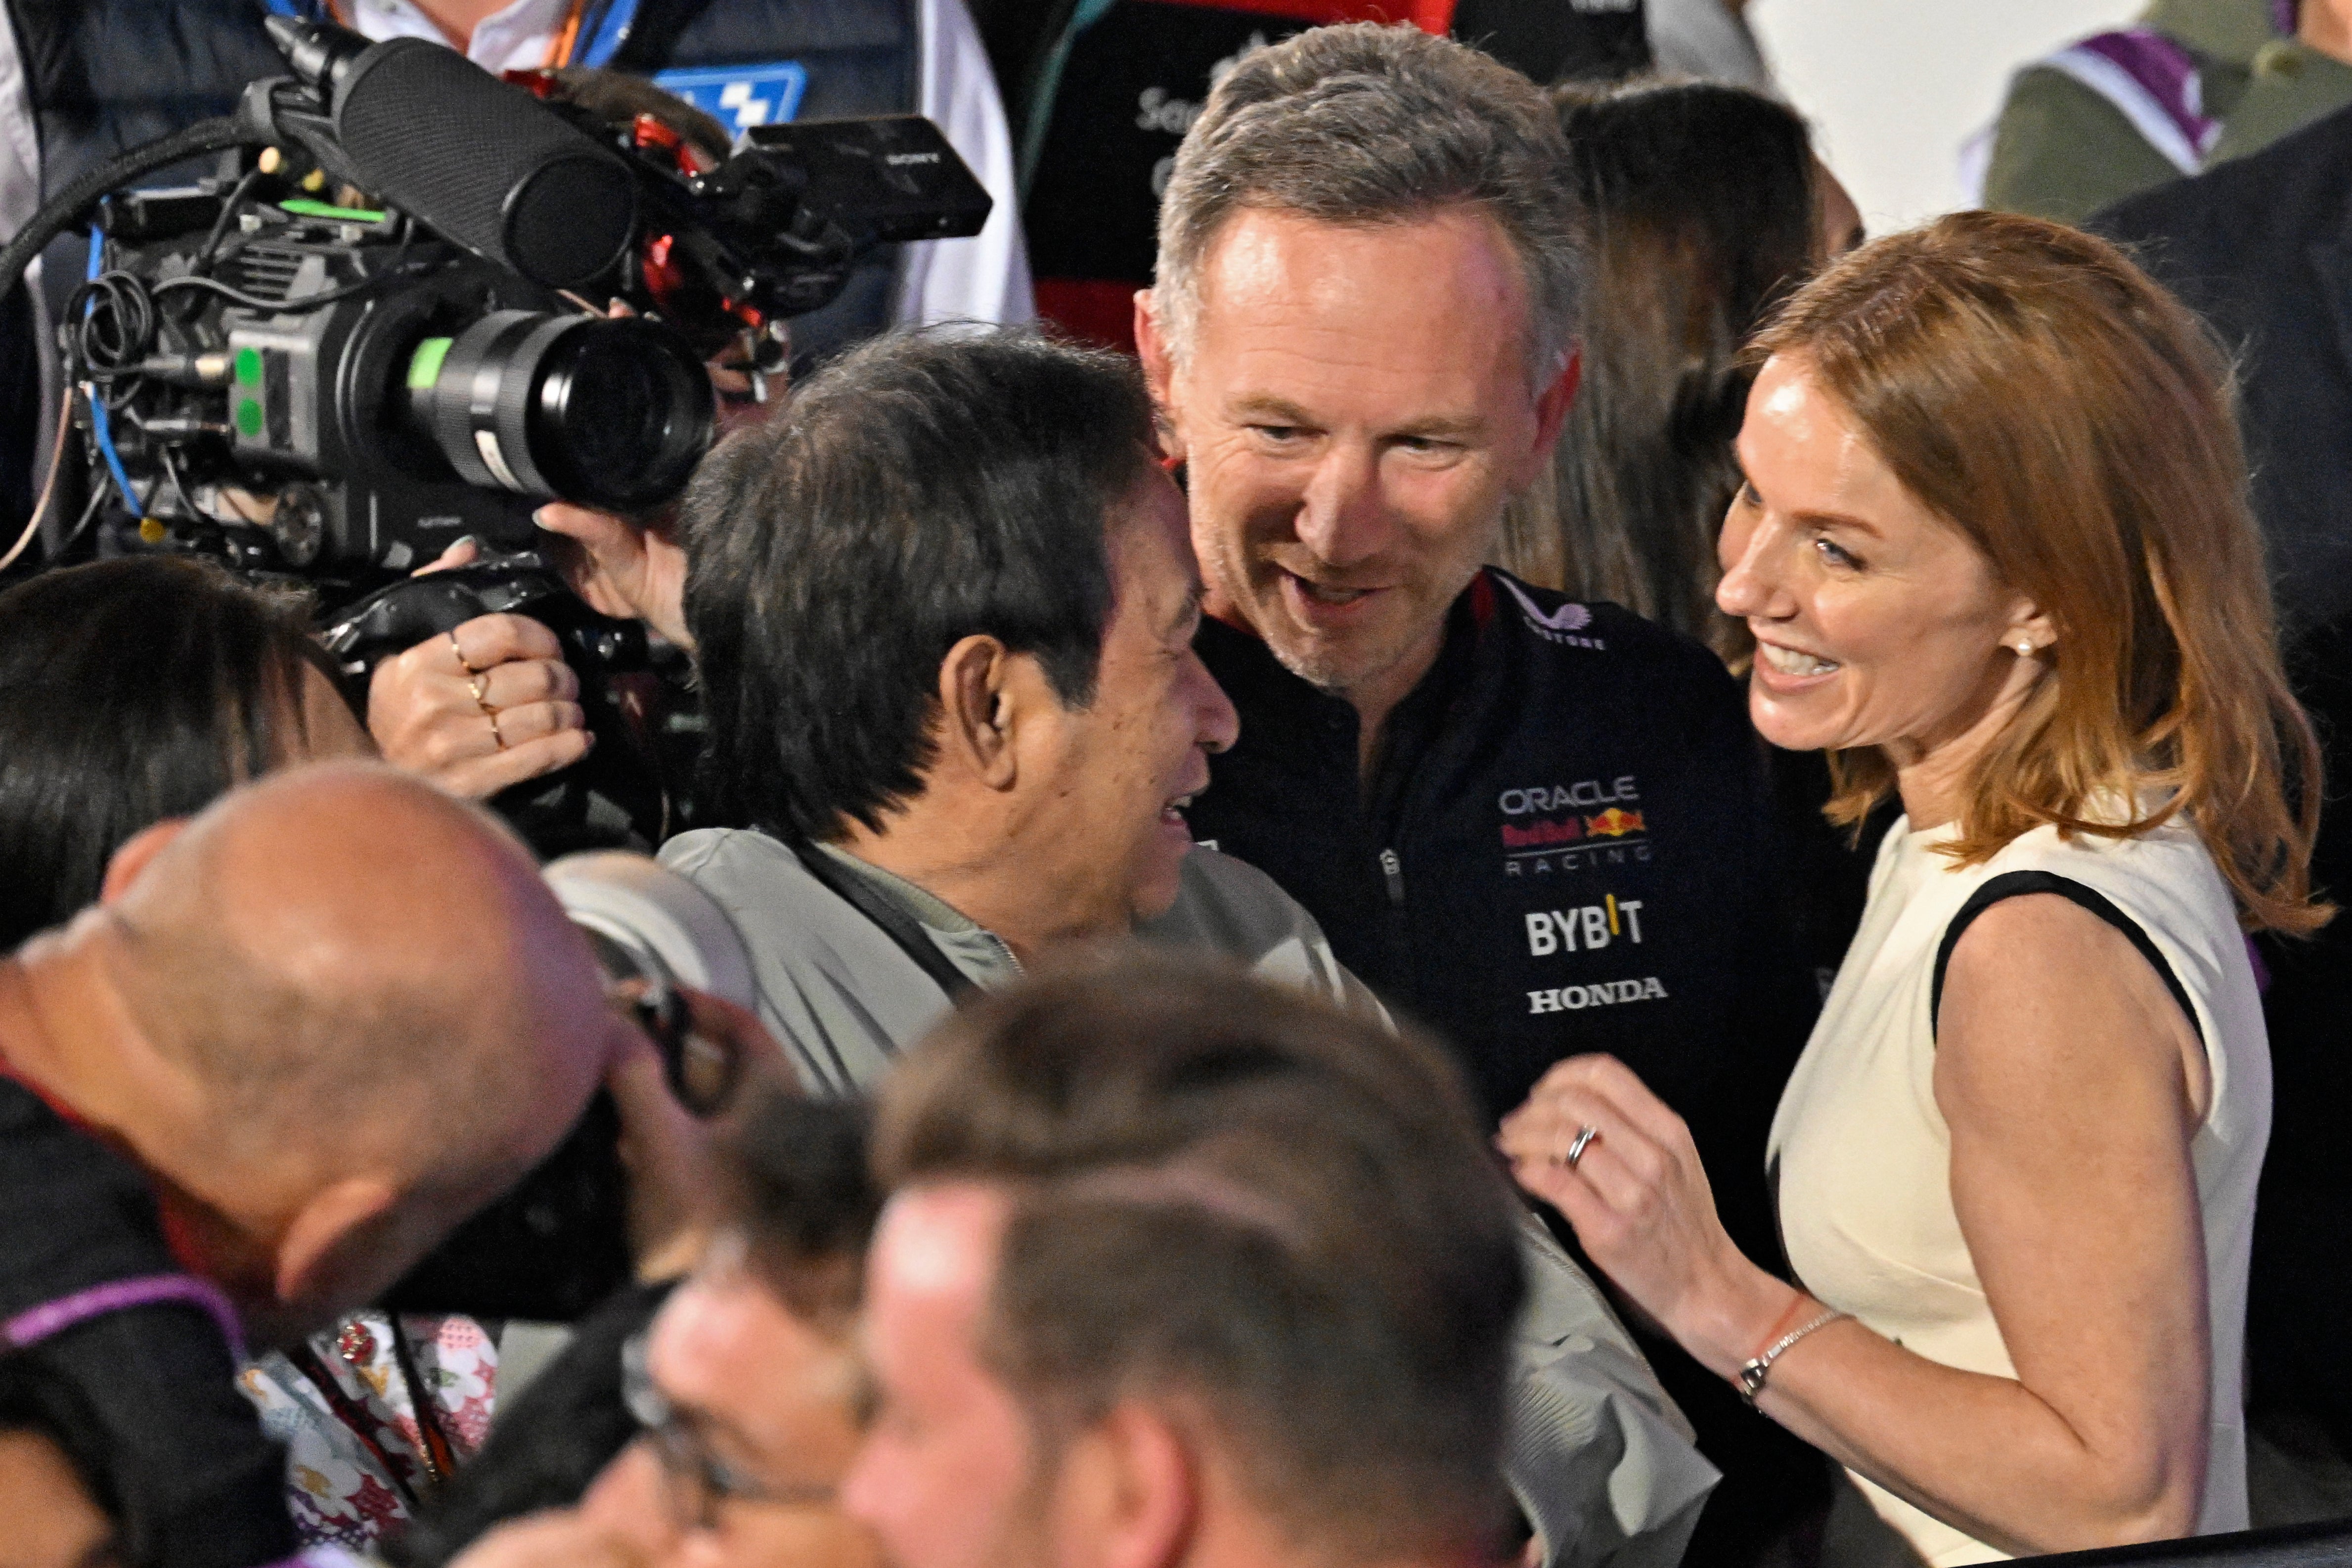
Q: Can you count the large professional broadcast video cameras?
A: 1